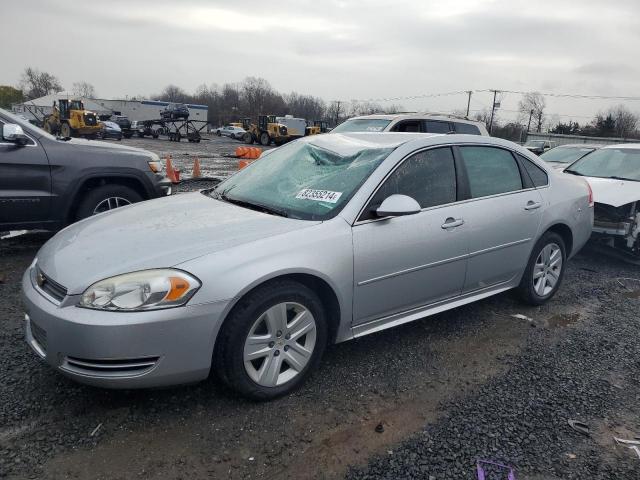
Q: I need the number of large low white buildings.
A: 1